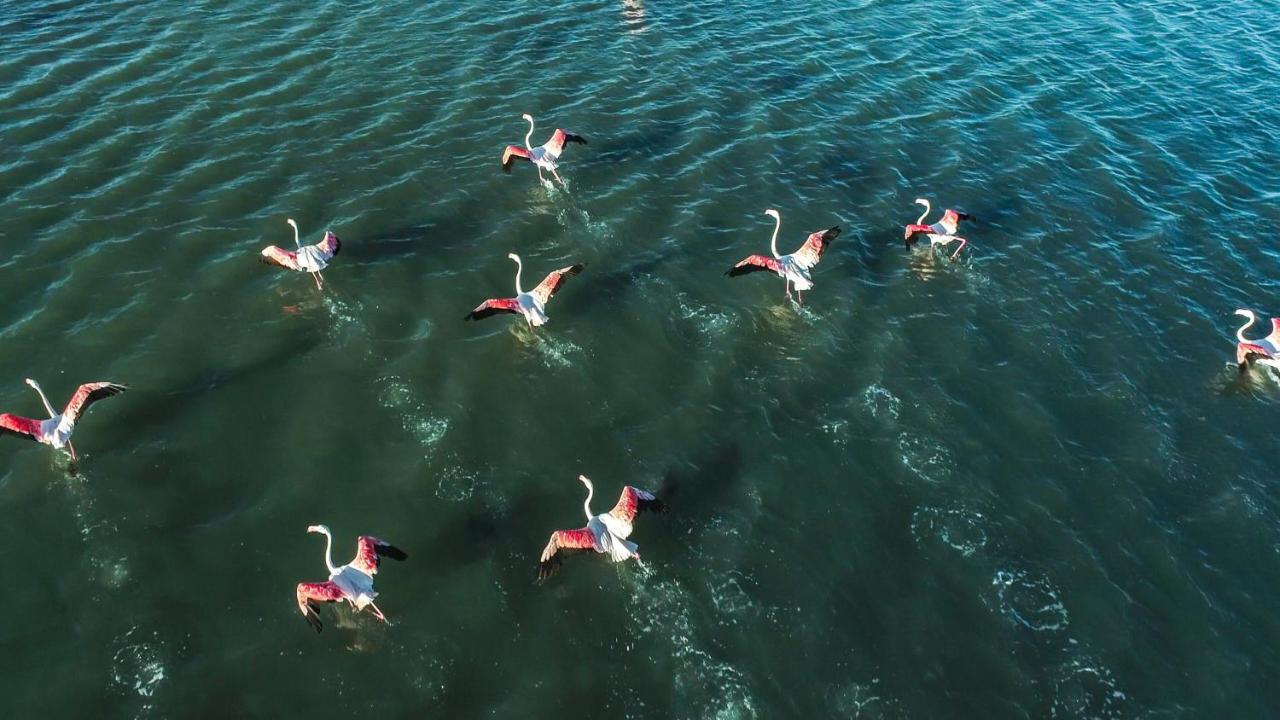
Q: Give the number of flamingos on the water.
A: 9